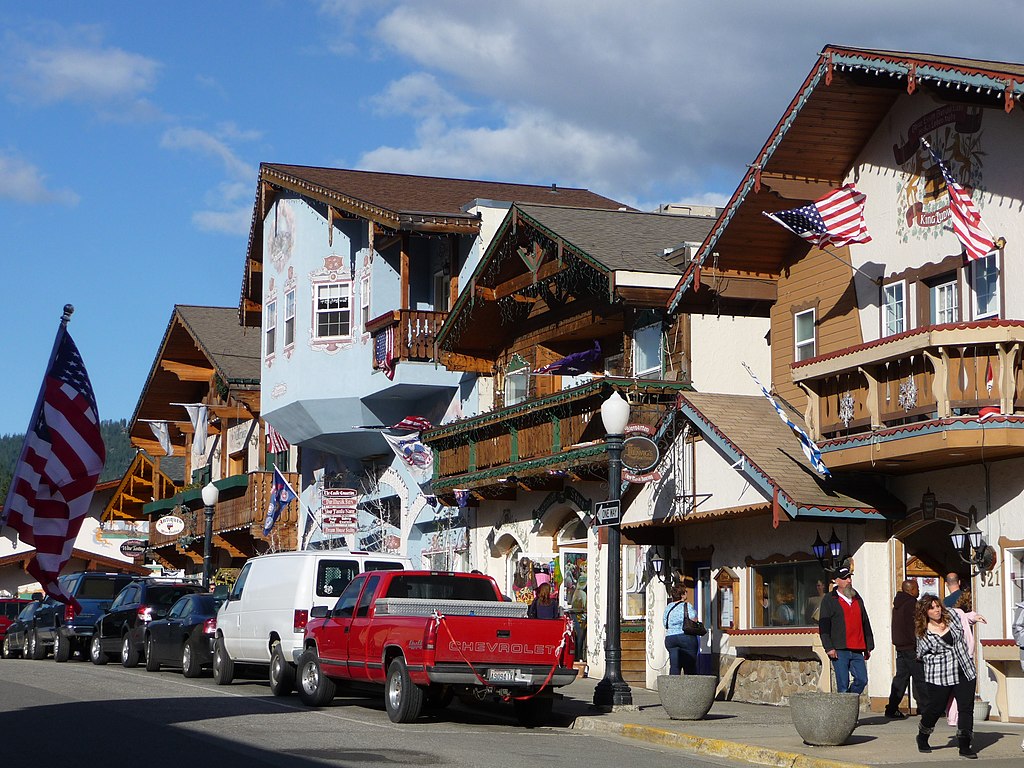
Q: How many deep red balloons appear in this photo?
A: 0